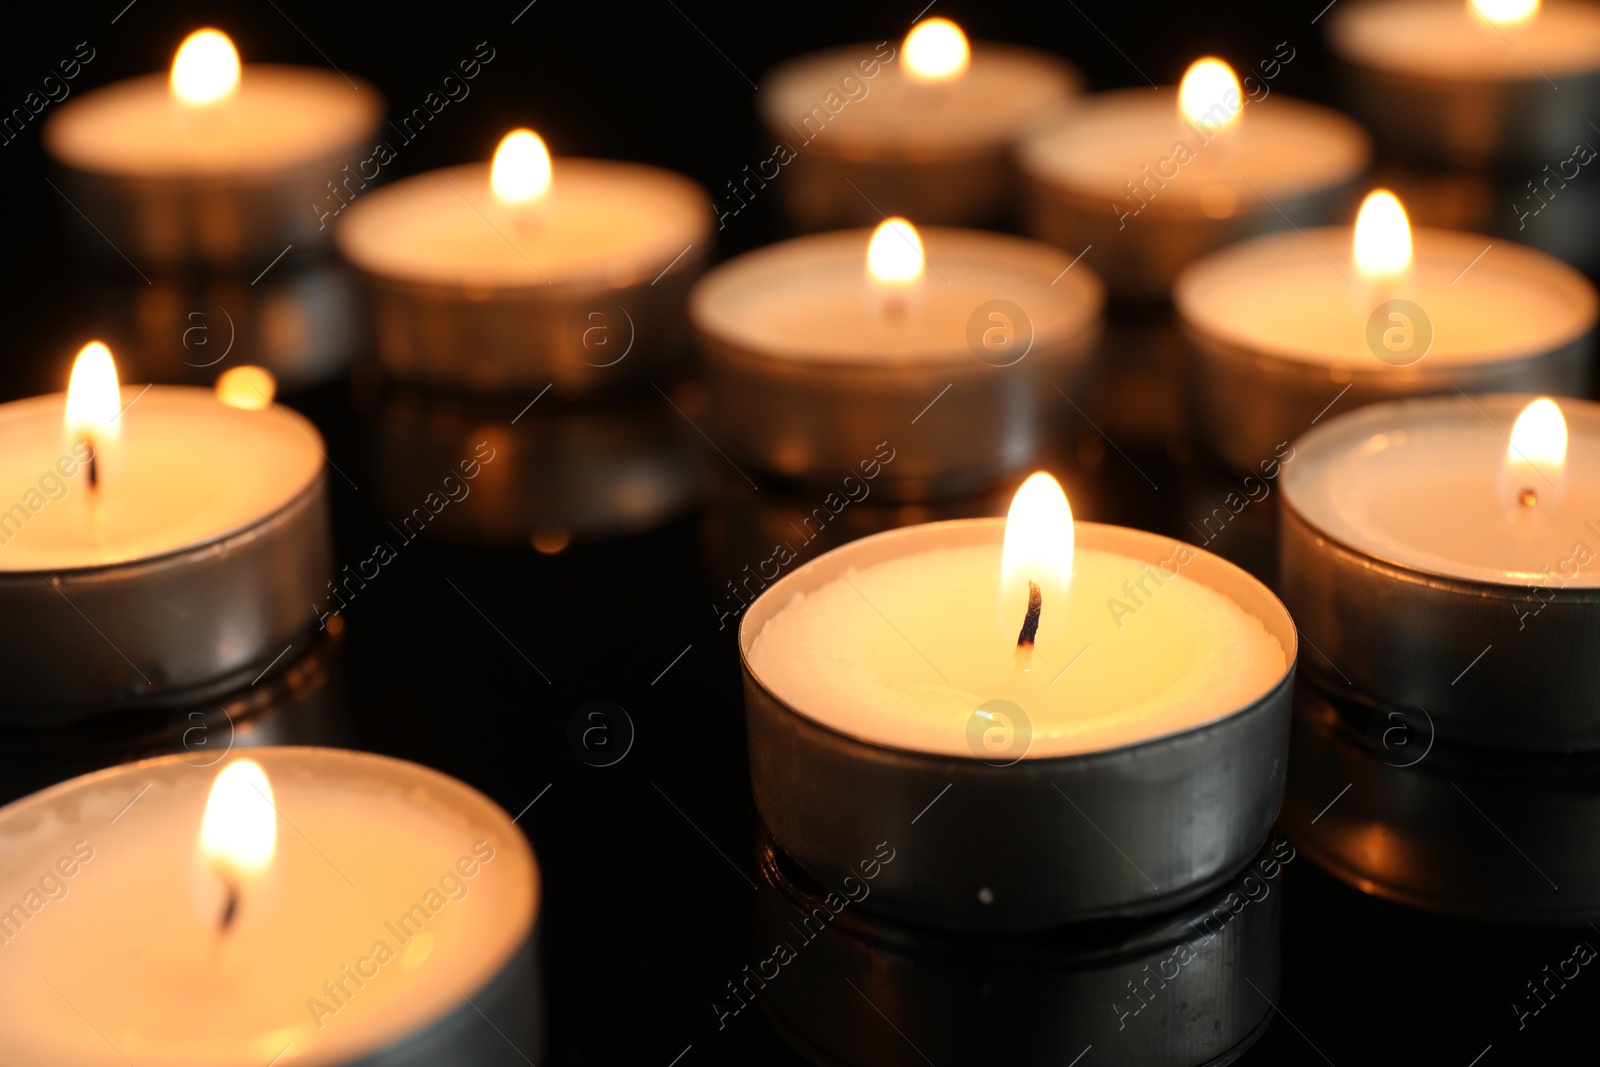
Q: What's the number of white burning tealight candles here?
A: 11